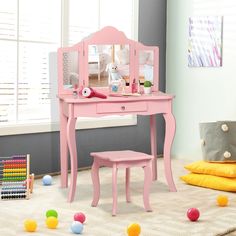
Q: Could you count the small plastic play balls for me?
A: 9